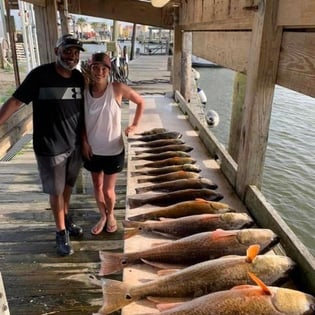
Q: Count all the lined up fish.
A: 15